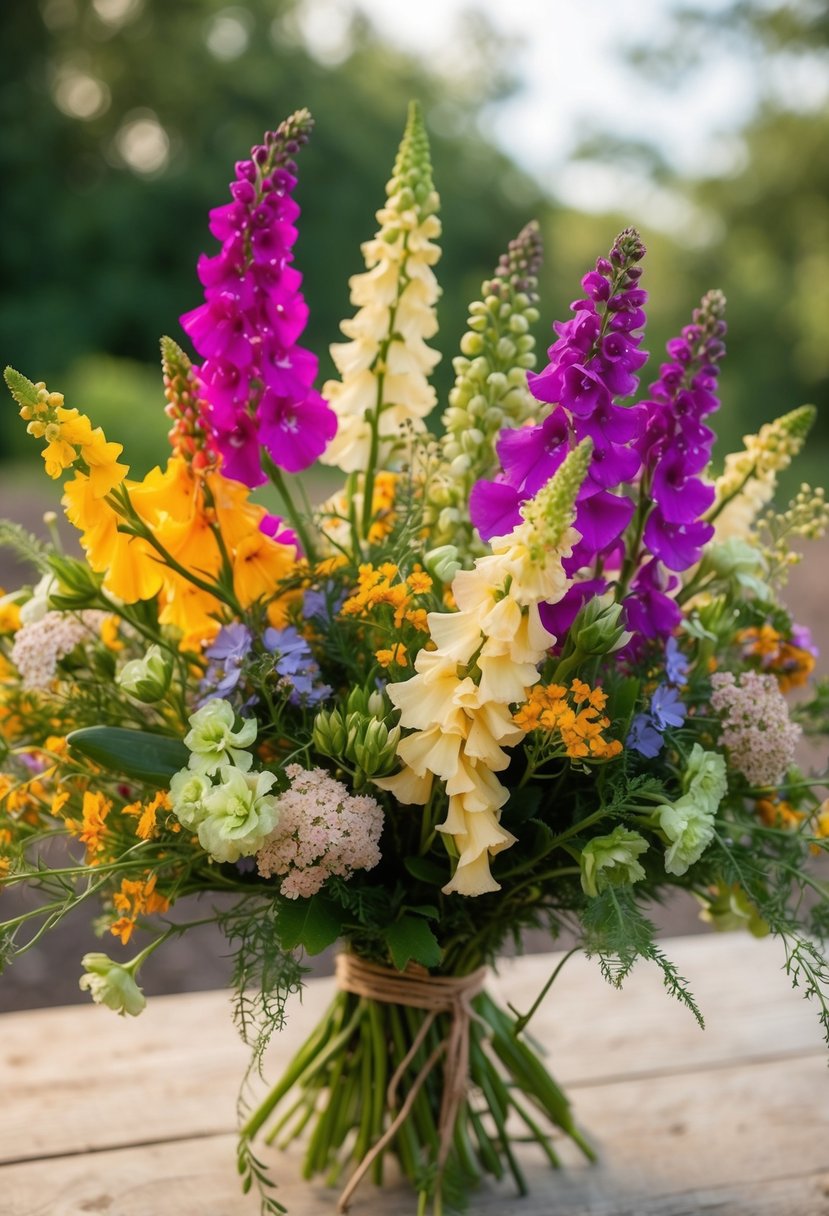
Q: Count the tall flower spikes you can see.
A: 9